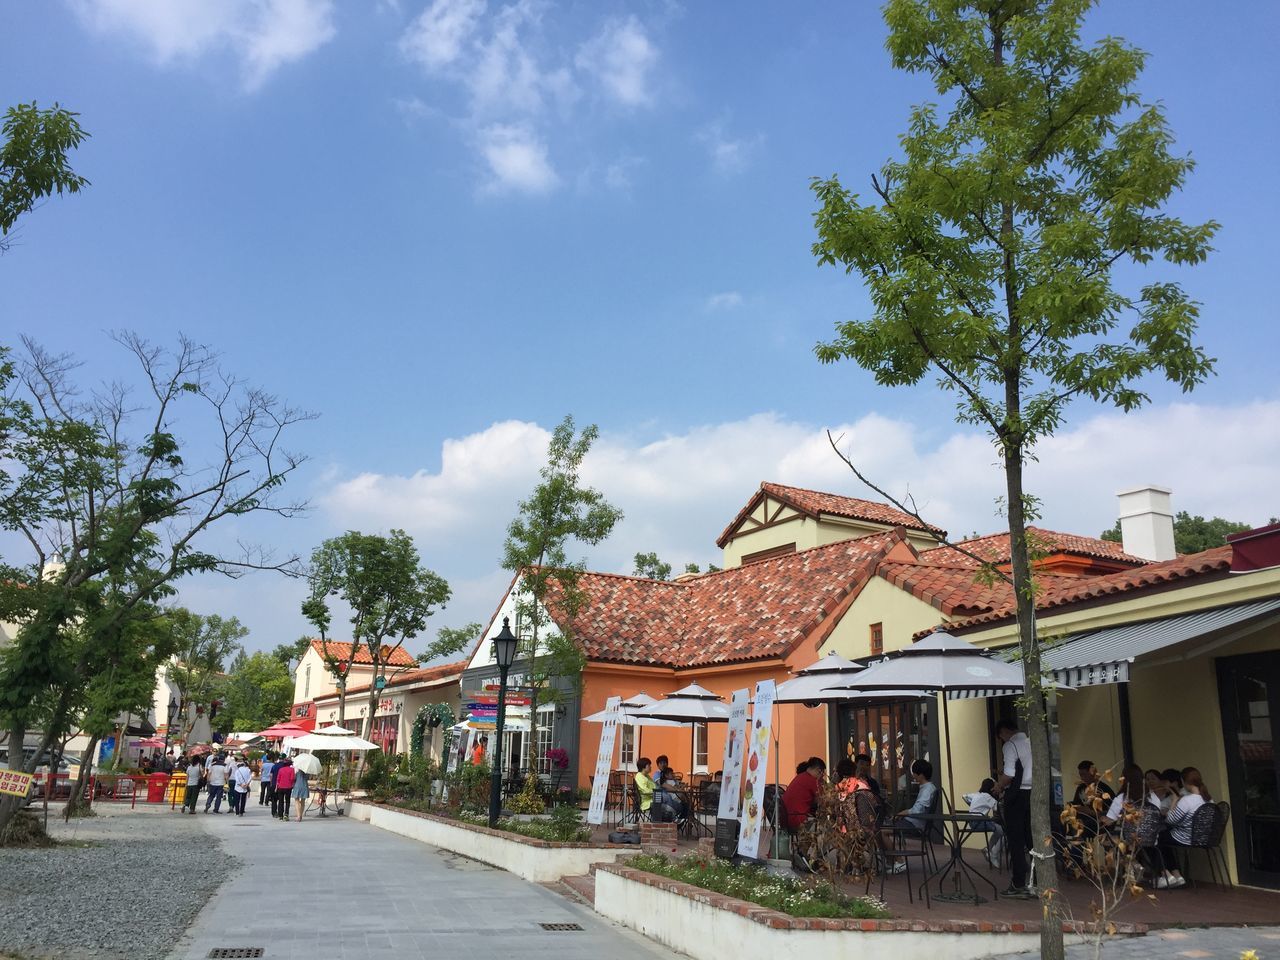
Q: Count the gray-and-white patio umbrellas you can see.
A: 4